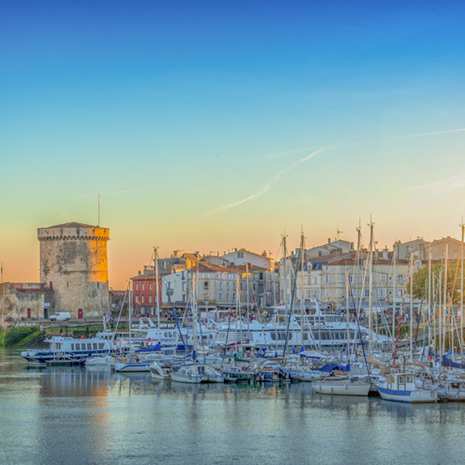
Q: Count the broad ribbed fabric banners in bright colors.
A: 0